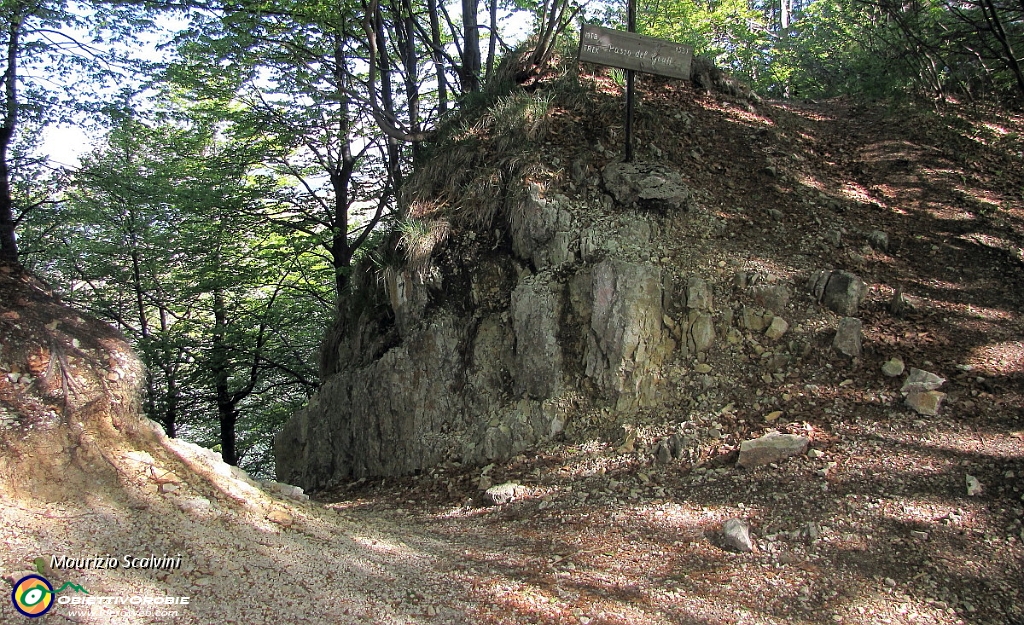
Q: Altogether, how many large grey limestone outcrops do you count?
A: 1